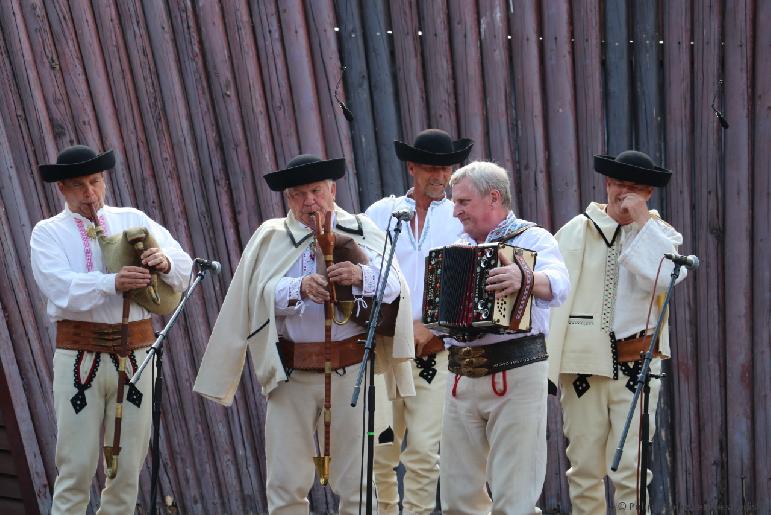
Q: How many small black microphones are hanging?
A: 2